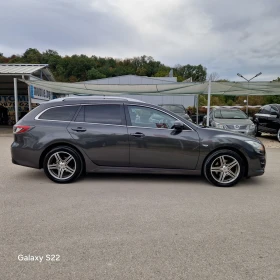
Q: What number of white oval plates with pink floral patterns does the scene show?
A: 0